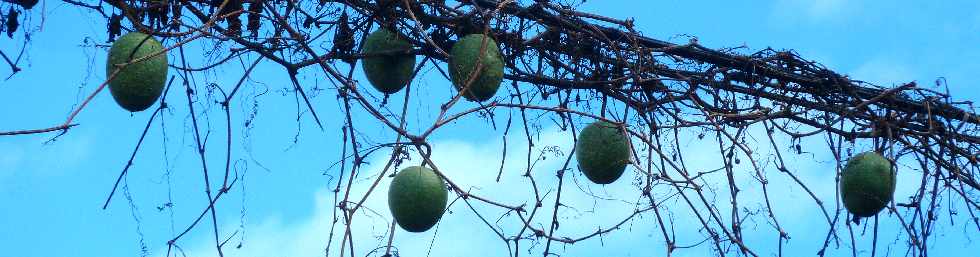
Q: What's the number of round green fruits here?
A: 6